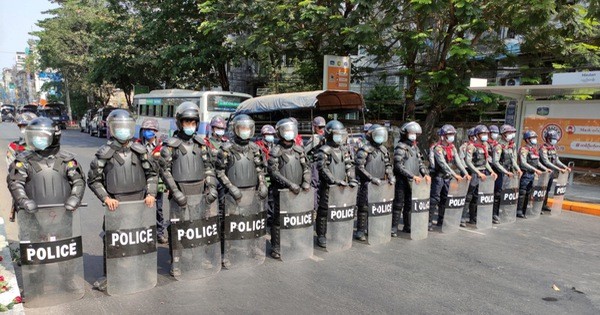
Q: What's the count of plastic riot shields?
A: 13